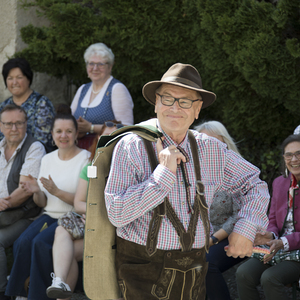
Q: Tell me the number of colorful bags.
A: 0